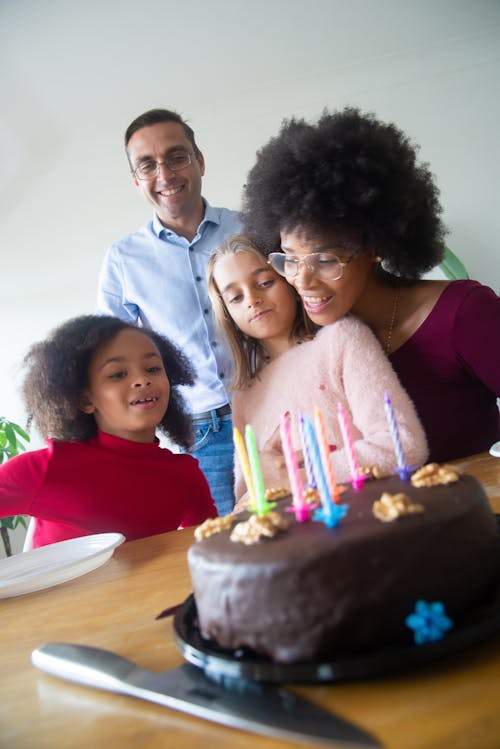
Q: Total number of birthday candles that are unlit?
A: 8